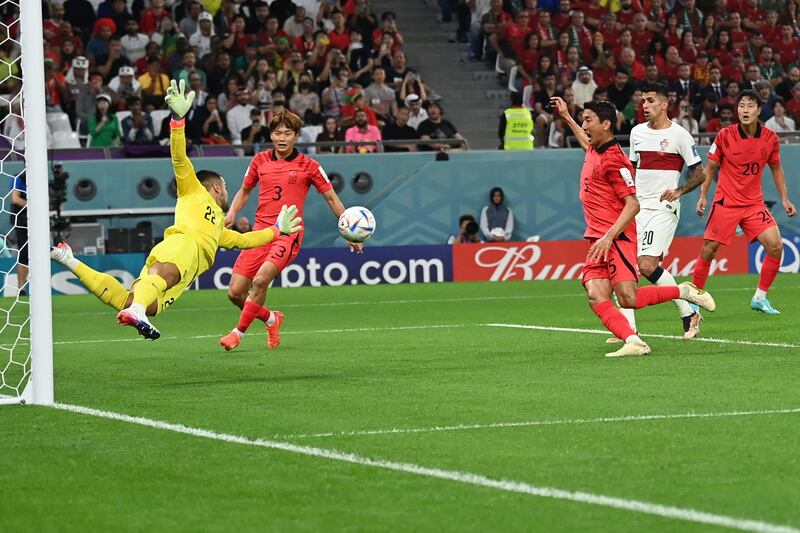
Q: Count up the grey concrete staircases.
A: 1